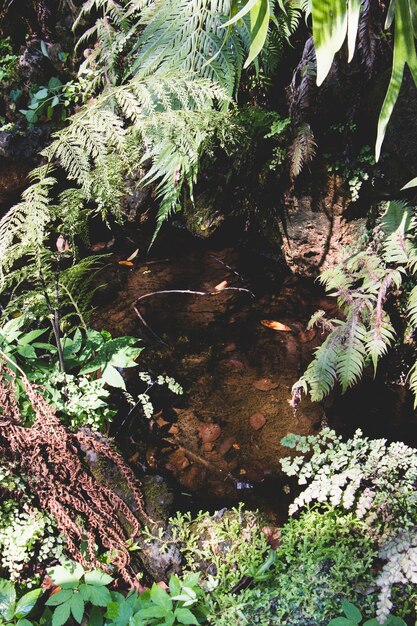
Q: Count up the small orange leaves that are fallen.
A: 3